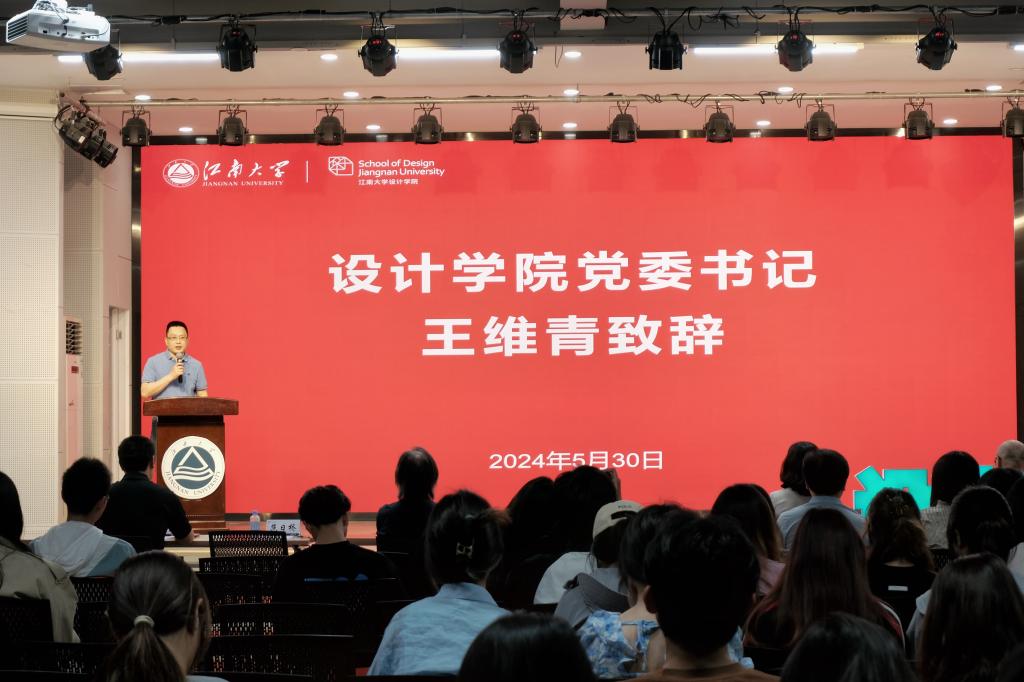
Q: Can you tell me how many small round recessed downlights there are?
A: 12